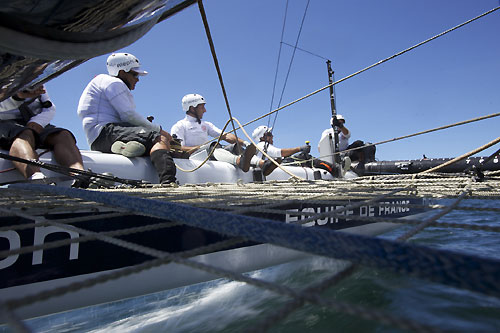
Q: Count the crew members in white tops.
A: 5